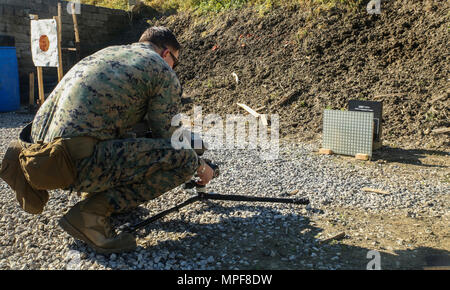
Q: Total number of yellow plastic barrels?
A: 0